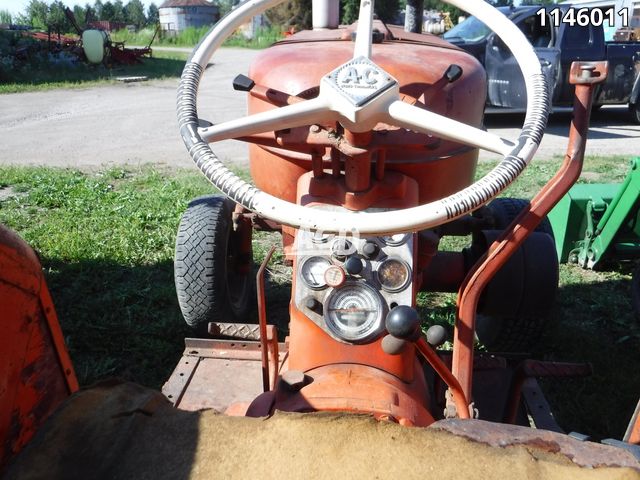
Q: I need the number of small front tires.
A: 2